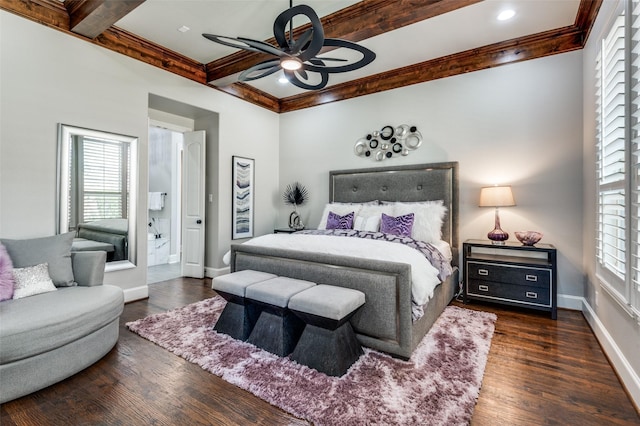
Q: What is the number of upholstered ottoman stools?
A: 3